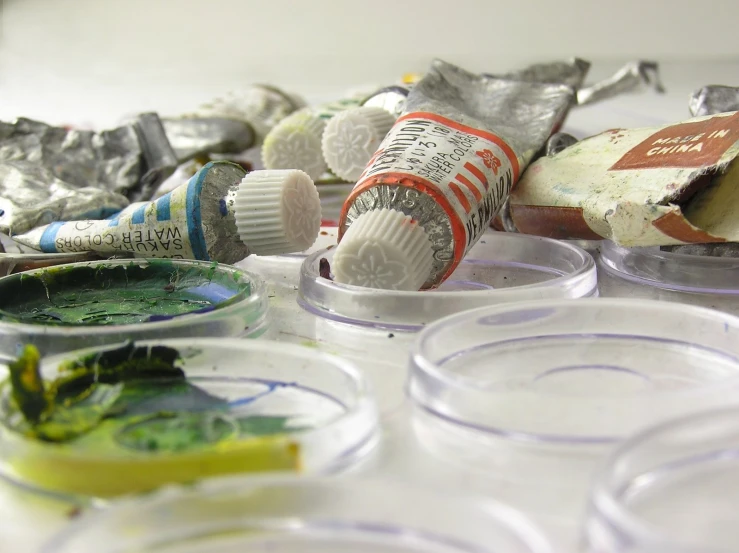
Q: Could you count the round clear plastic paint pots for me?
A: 7